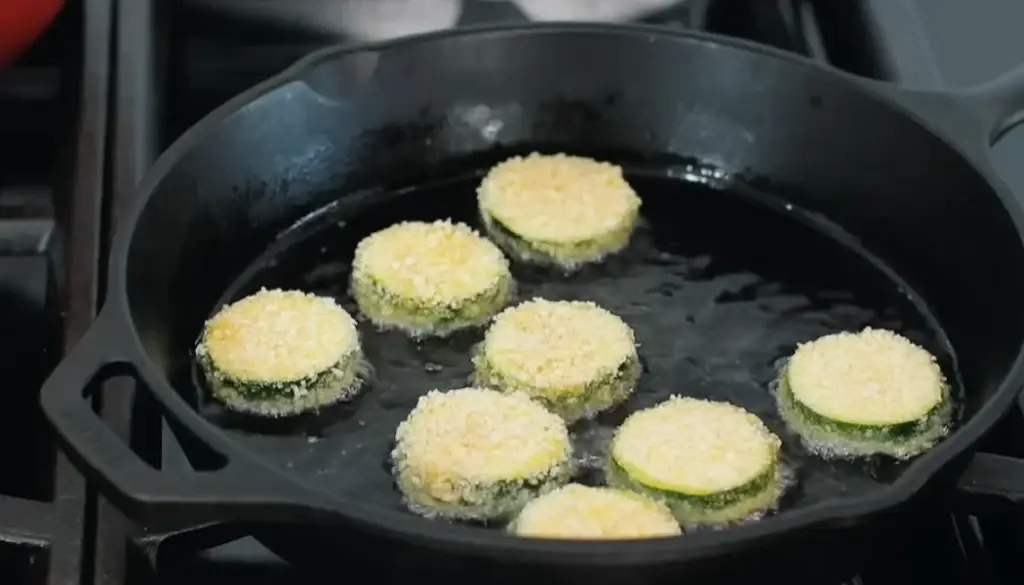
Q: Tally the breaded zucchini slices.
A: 8